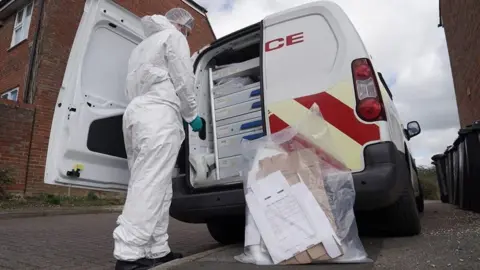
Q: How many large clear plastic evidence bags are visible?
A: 1